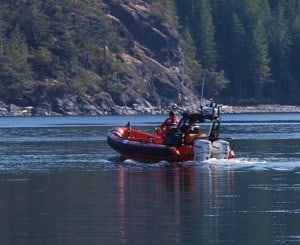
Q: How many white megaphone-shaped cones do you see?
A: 0